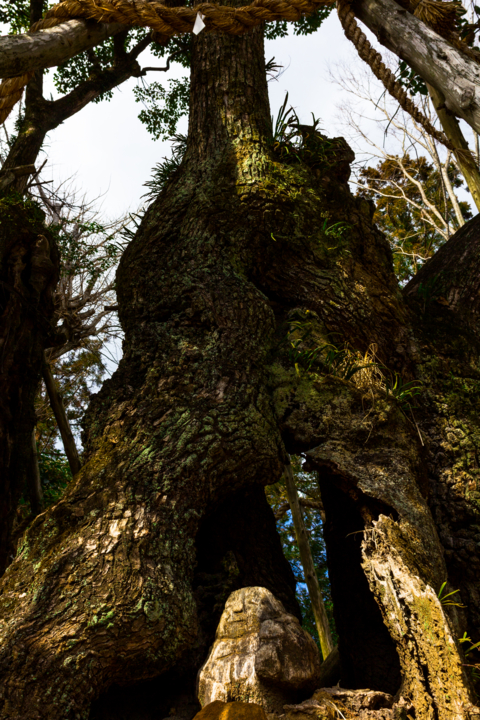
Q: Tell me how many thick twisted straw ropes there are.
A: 2